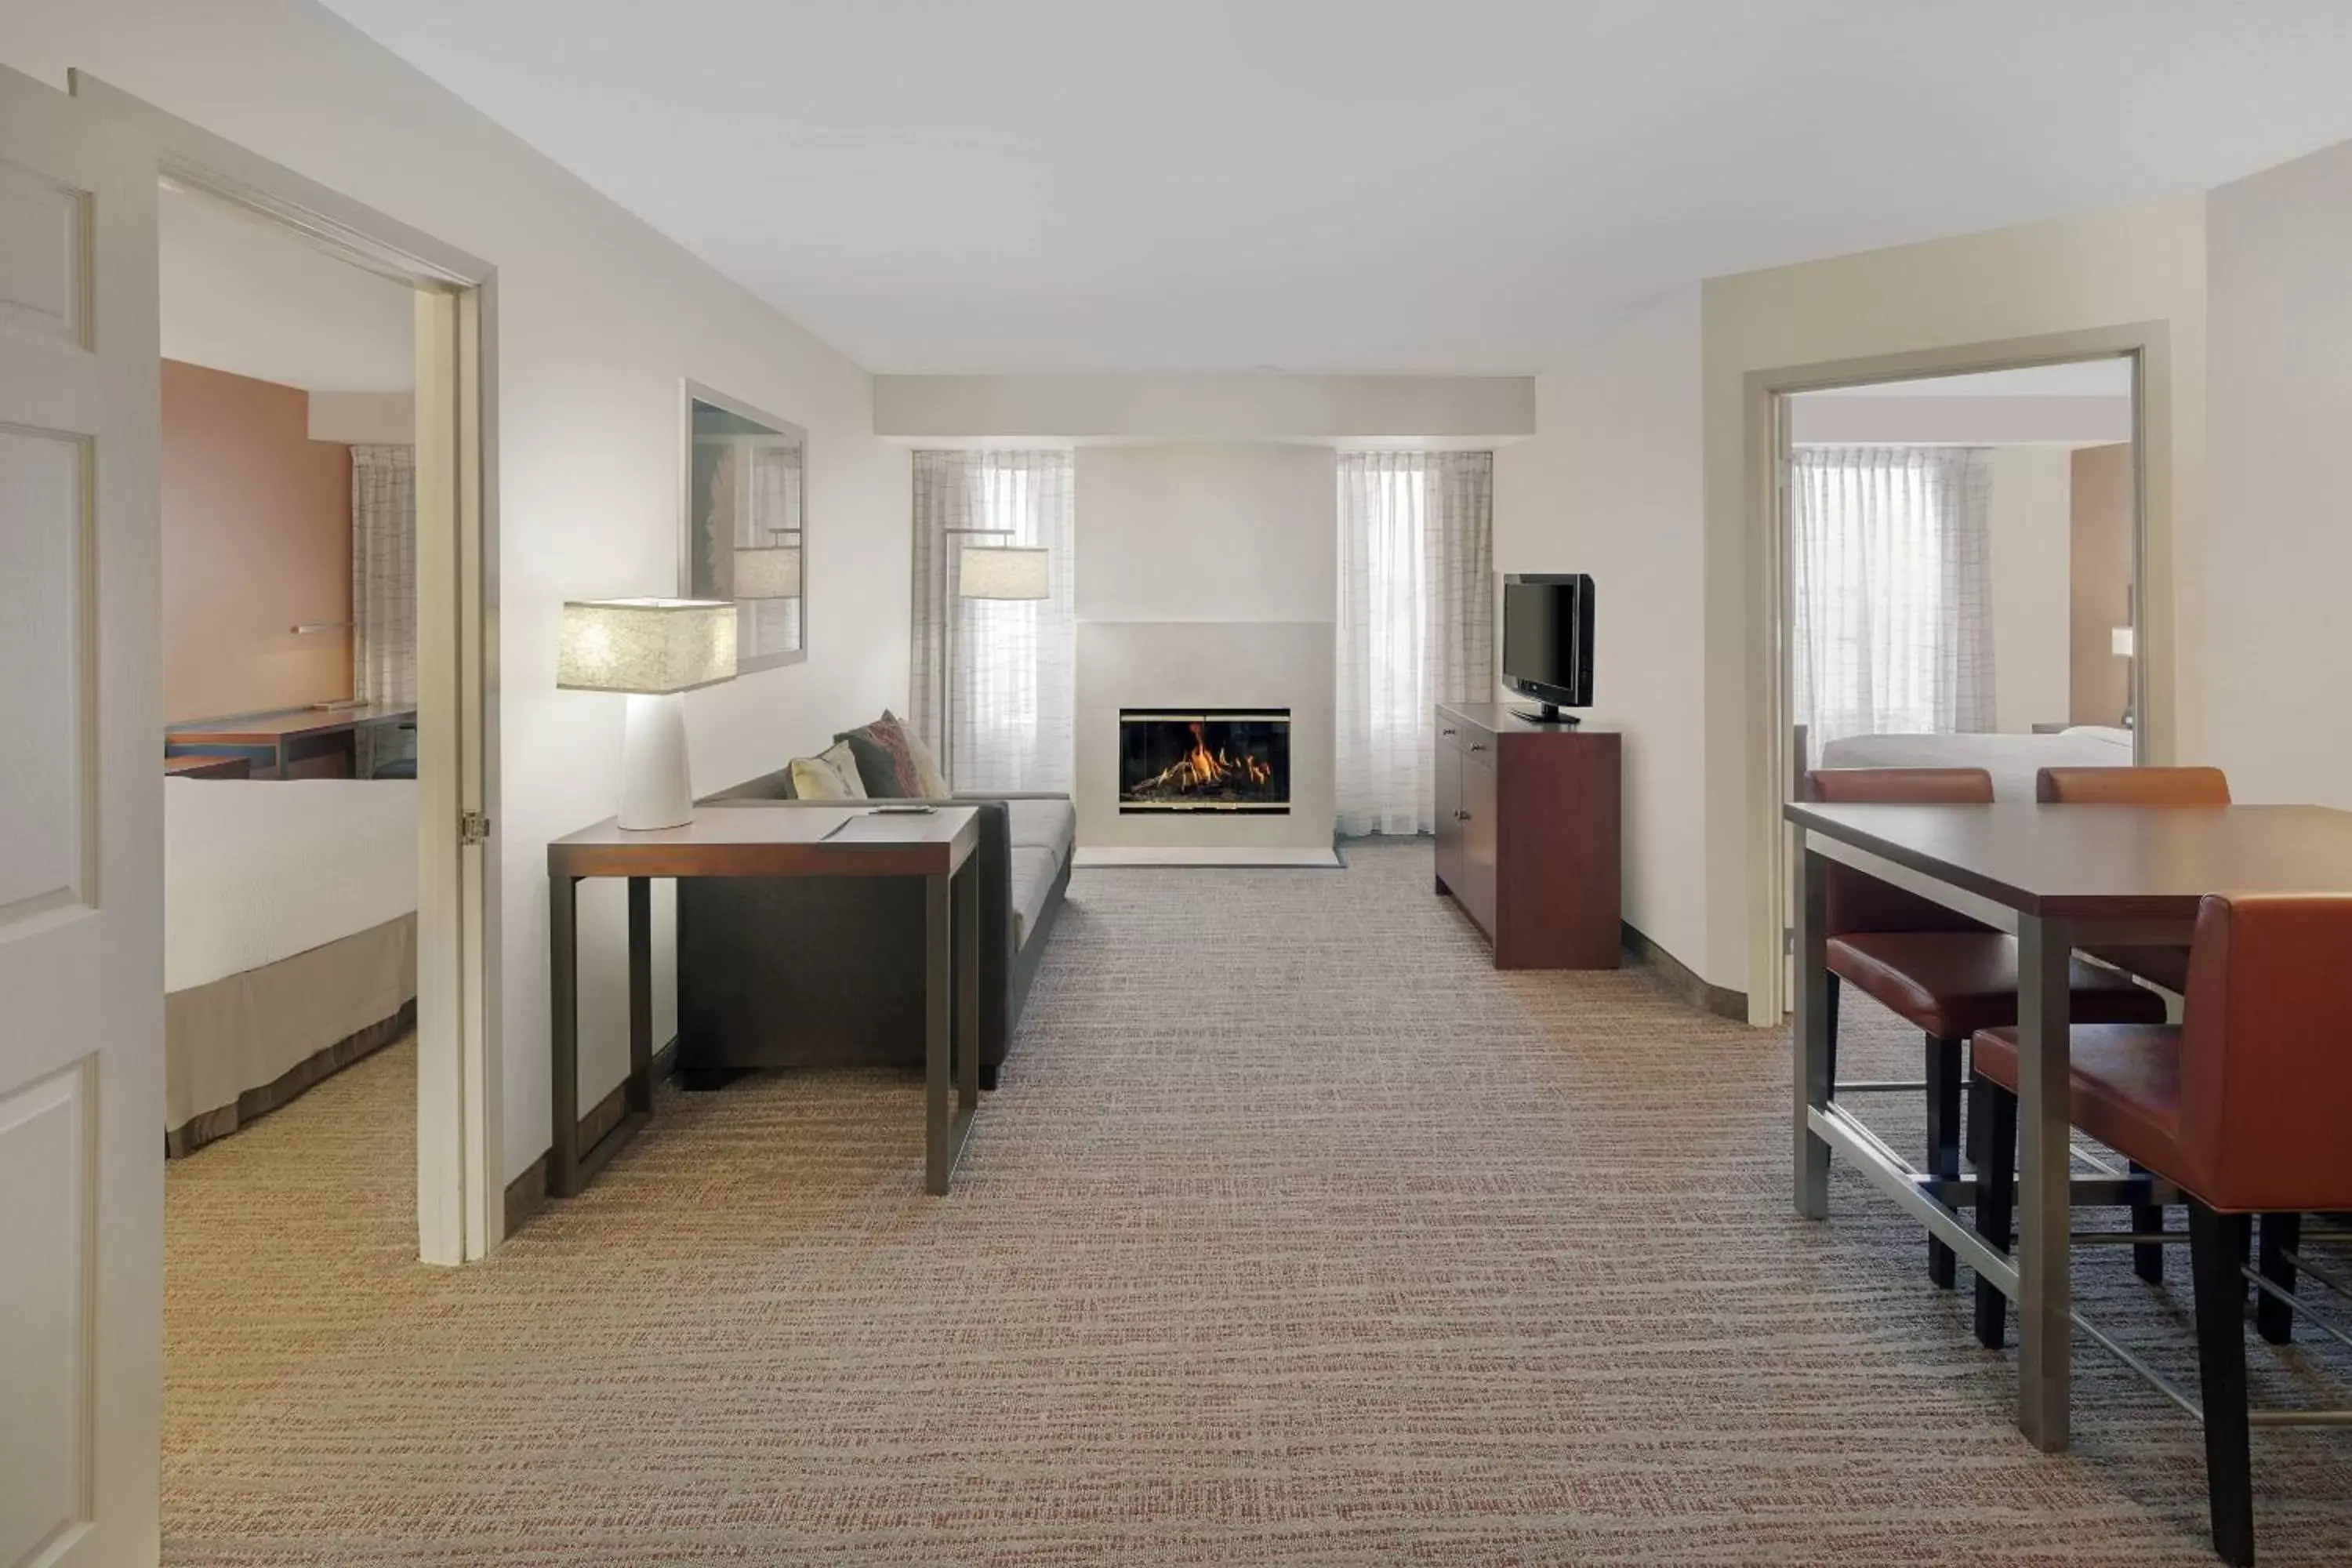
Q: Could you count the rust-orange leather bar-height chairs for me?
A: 3